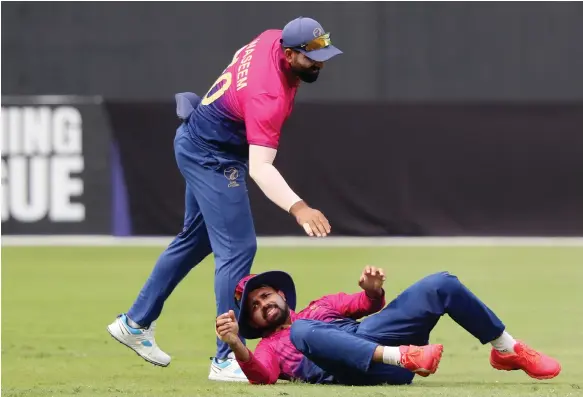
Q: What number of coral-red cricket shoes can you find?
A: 2